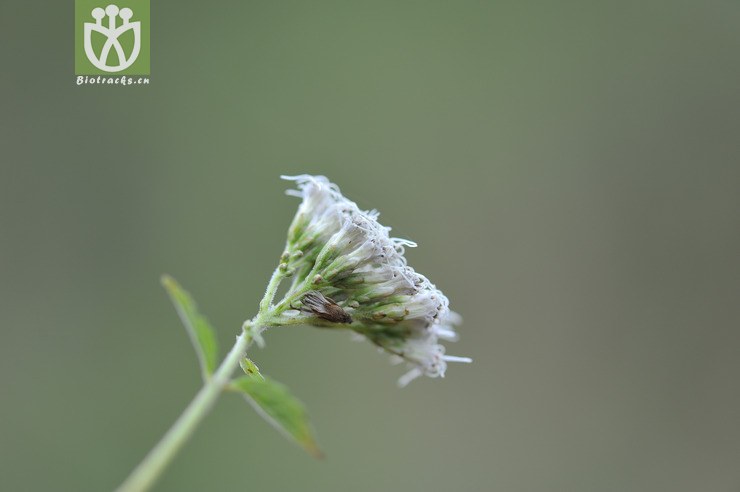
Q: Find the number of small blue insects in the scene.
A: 0